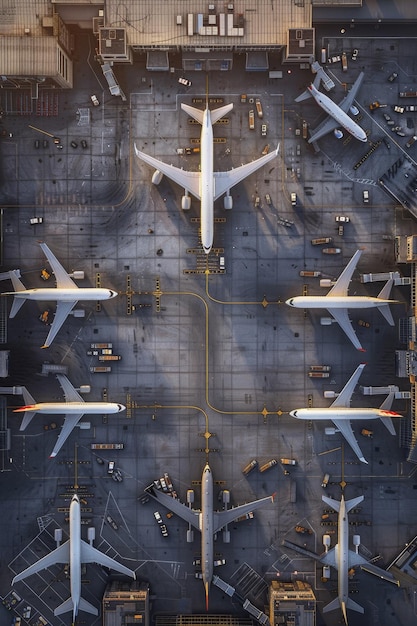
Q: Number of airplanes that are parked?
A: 9